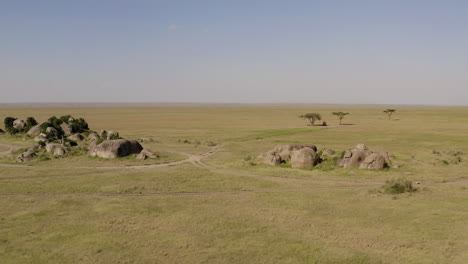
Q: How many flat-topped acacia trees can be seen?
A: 3